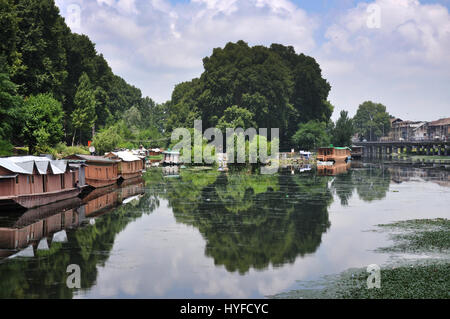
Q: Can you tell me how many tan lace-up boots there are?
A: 0